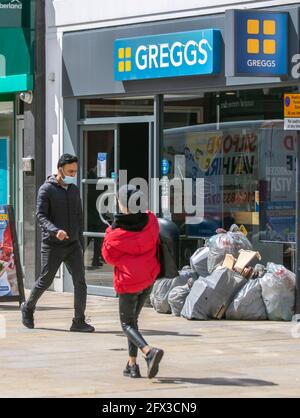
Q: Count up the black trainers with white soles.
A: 0